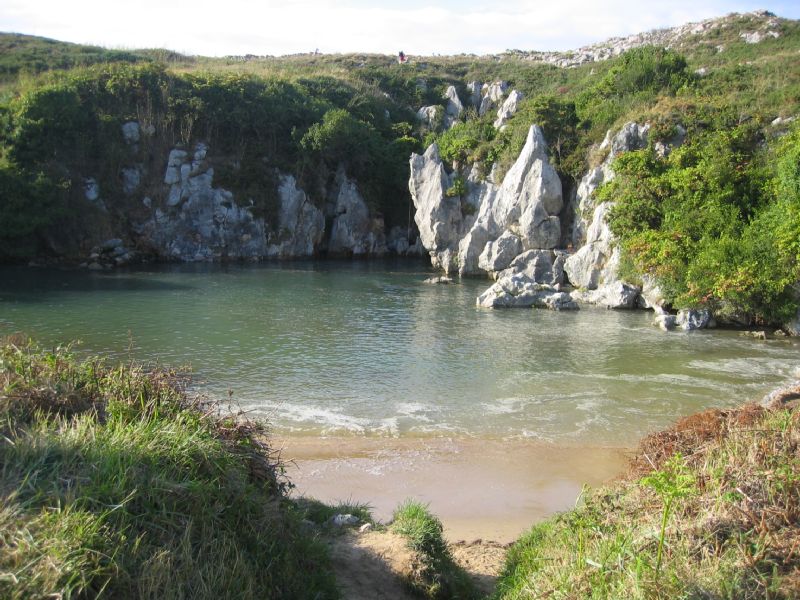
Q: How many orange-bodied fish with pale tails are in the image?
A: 0